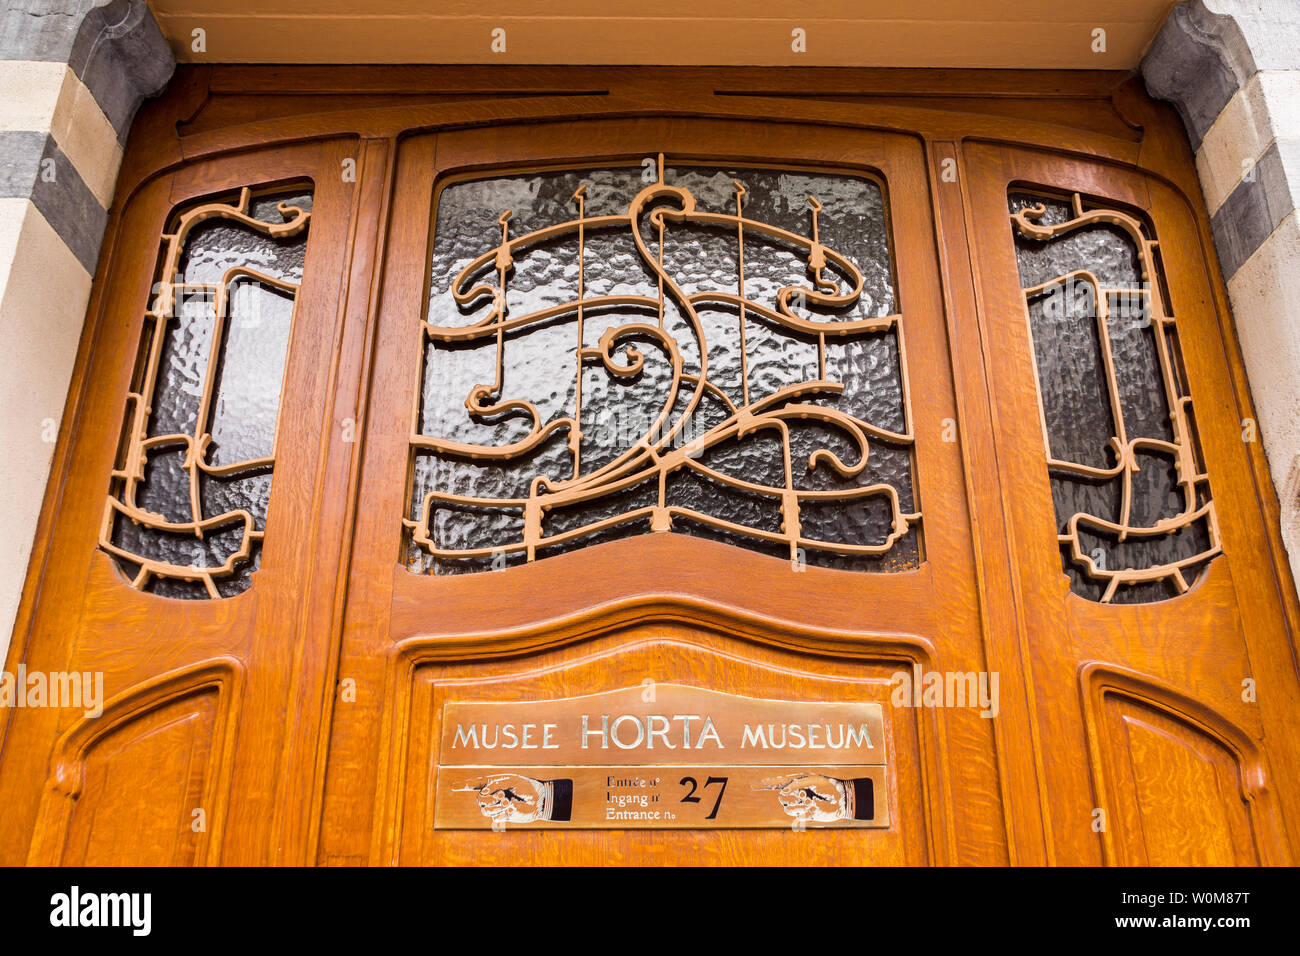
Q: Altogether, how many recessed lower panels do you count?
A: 3